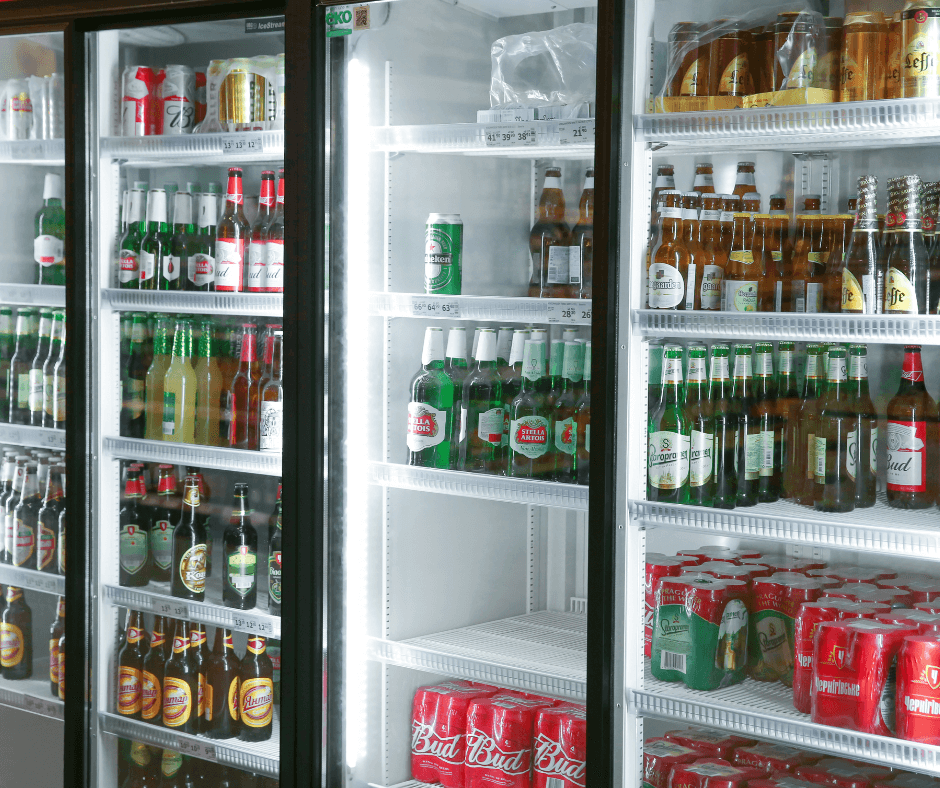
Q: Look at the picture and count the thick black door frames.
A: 3